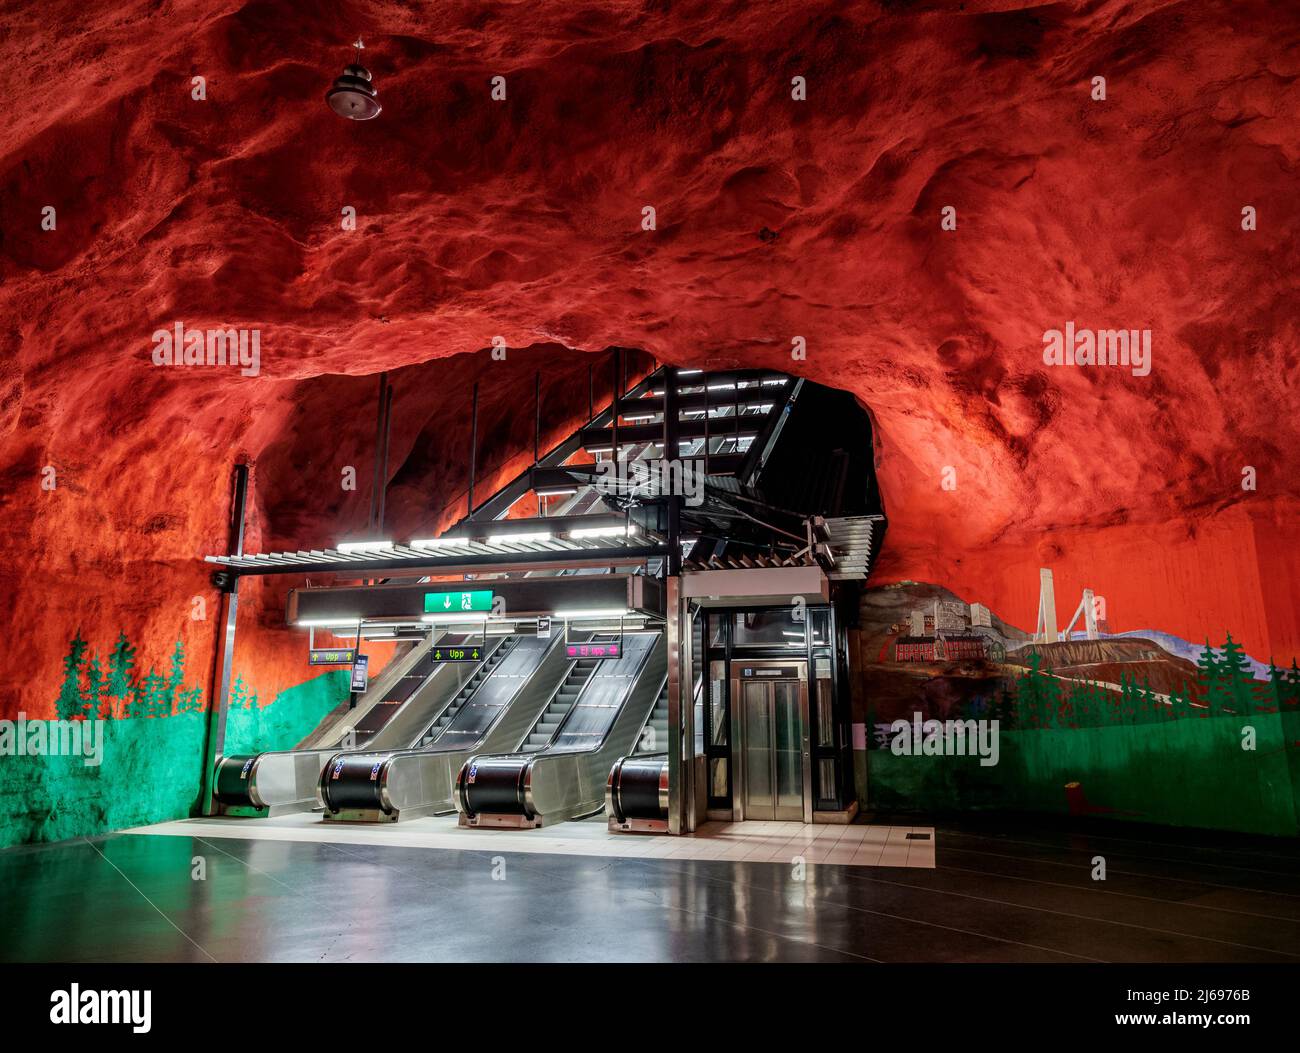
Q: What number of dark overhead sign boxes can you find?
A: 3